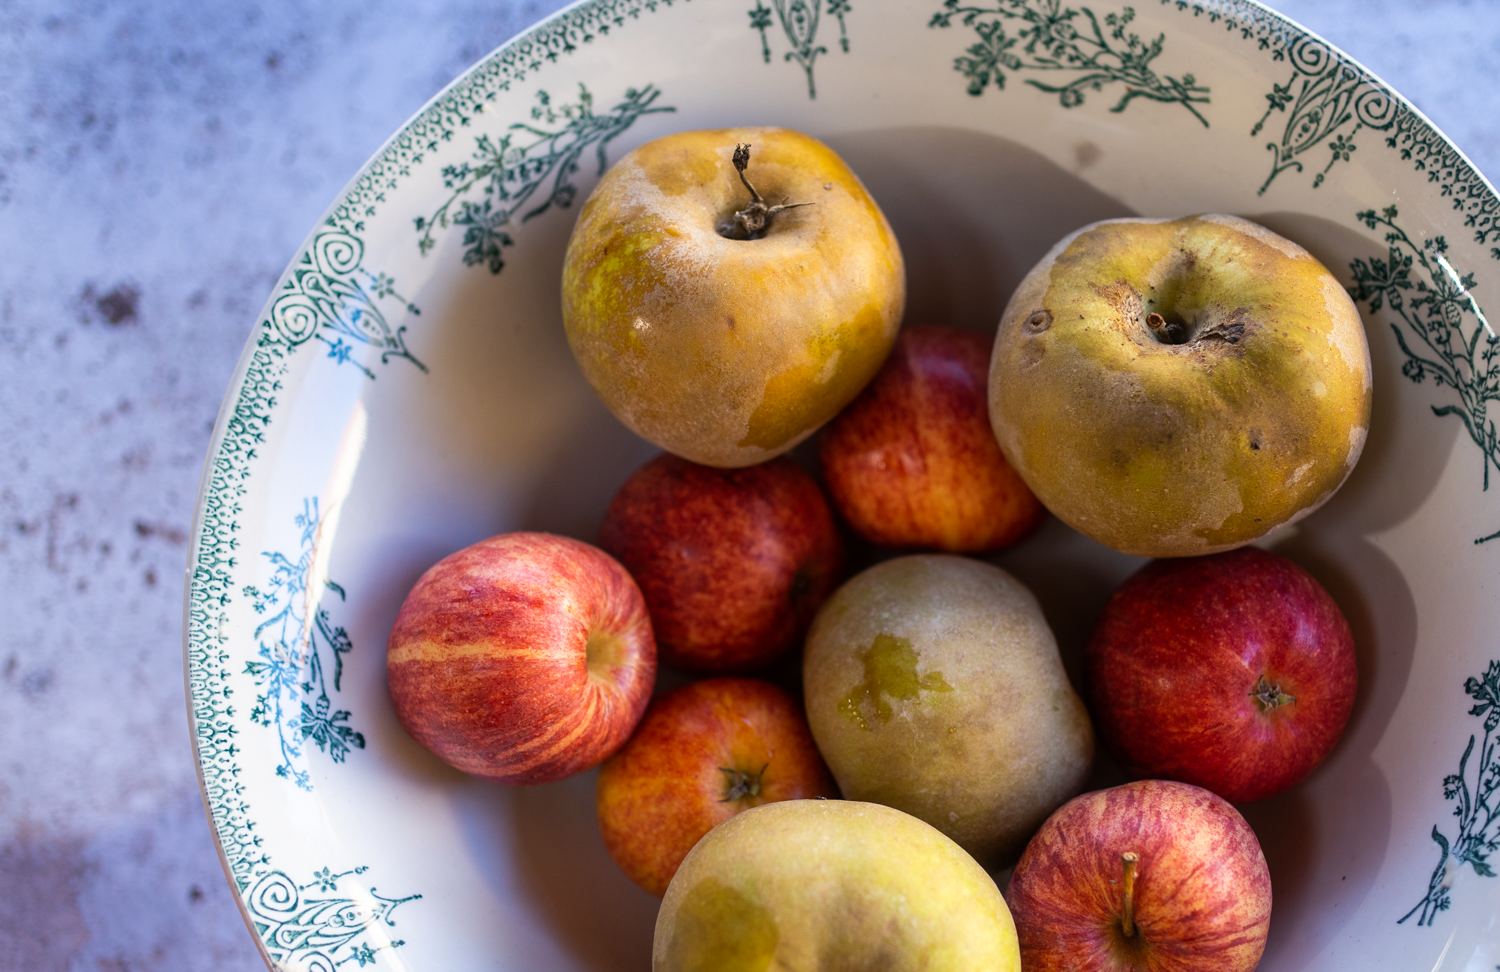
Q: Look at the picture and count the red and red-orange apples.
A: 6